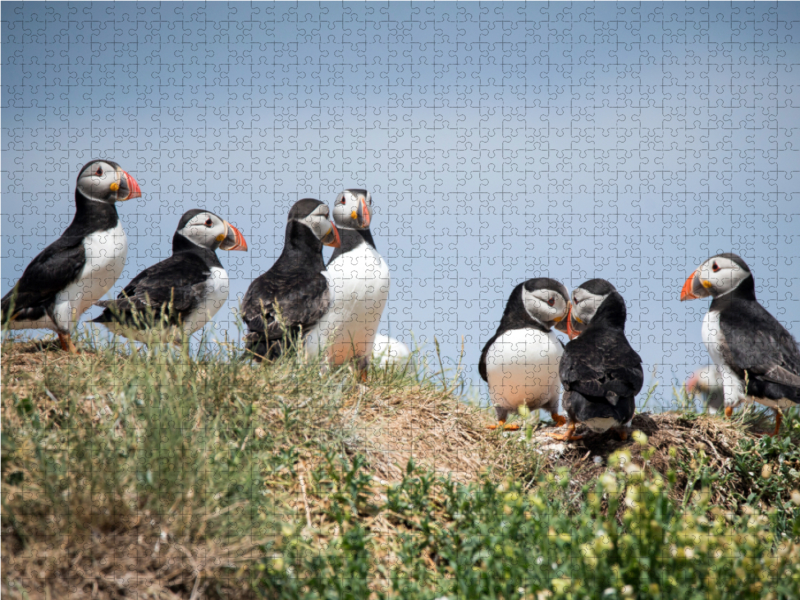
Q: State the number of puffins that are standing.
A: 7